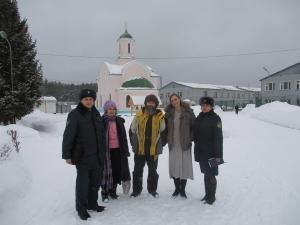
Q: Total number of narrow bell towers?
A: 1